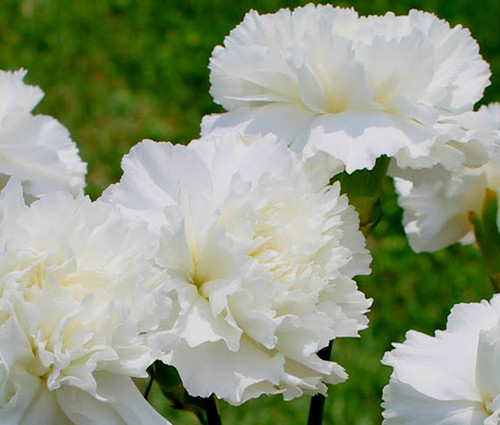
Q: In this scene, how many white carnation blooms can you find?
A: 6